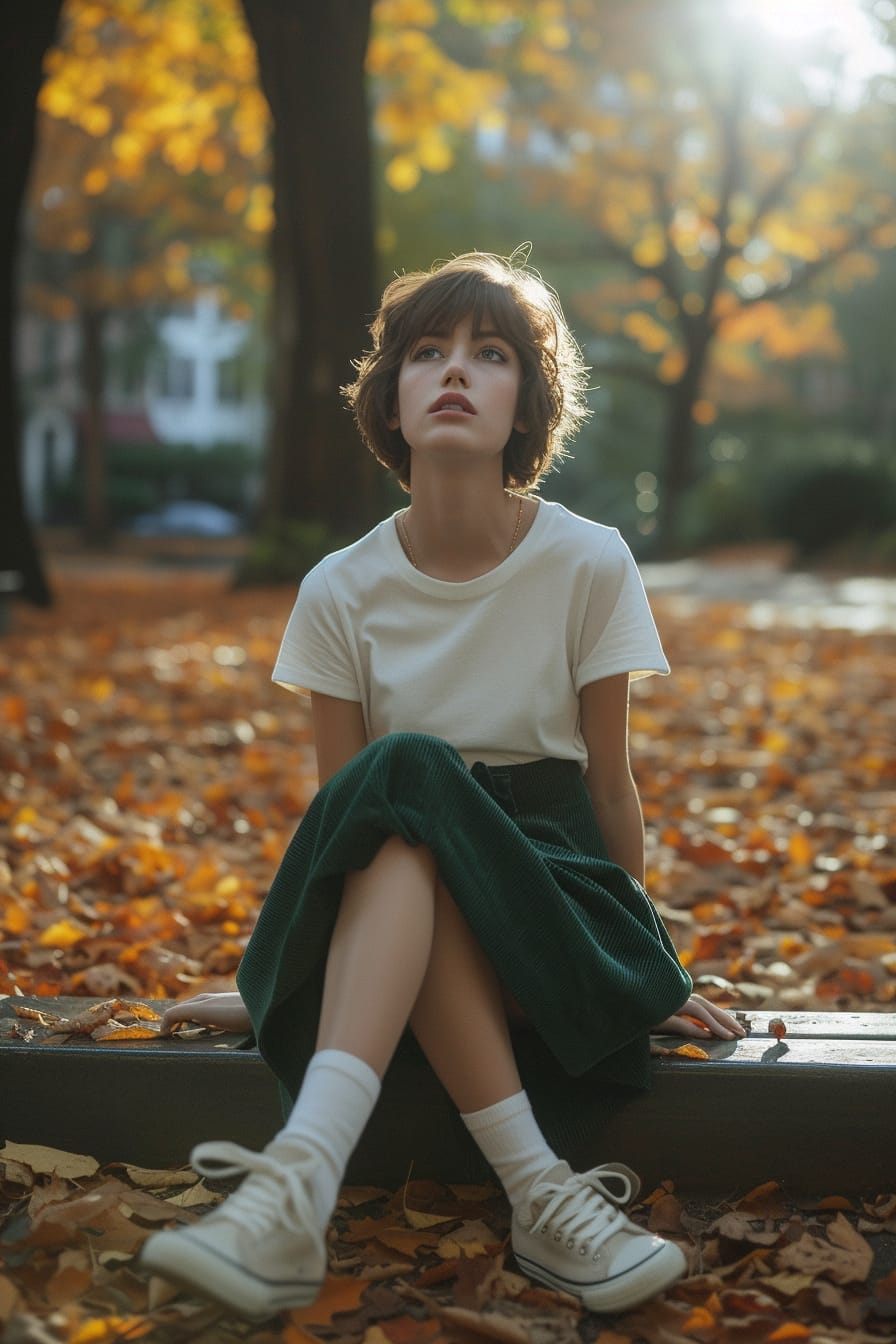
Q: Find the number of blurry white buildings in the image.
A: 1